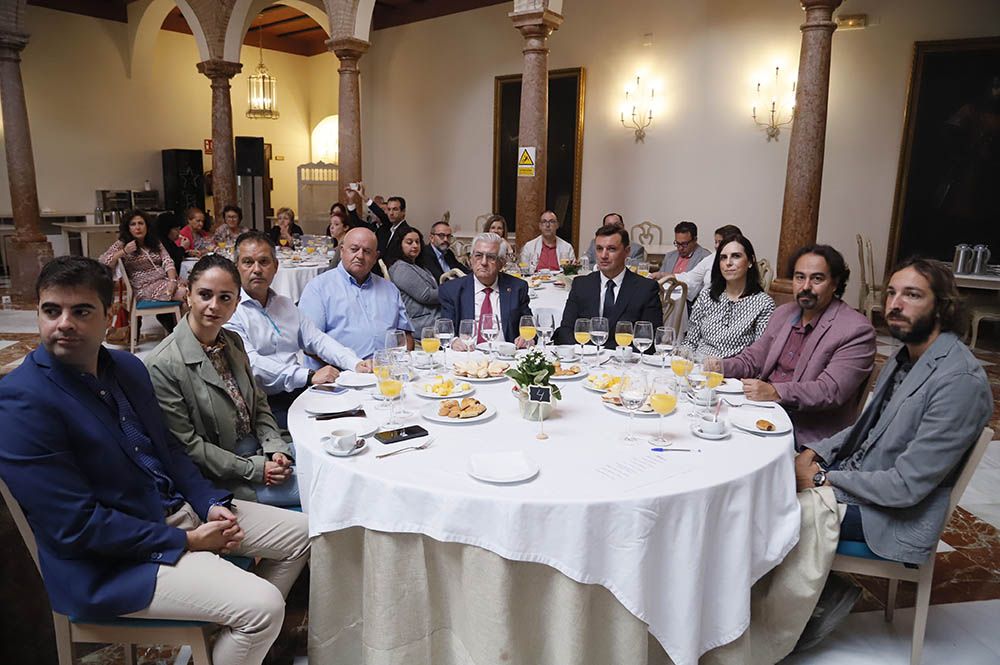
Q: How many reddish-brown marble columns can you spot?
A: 5